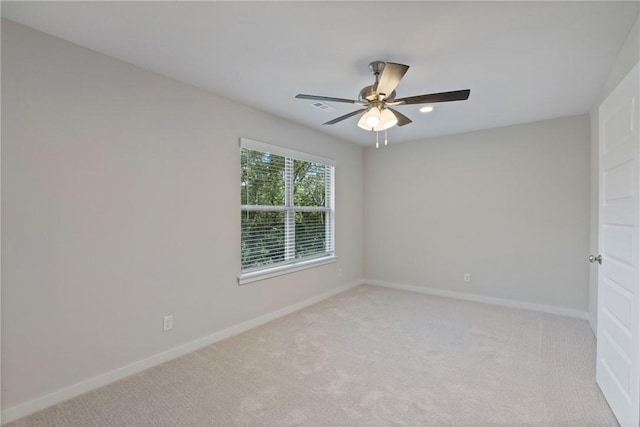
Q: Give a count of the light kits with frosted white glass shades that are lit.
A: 1